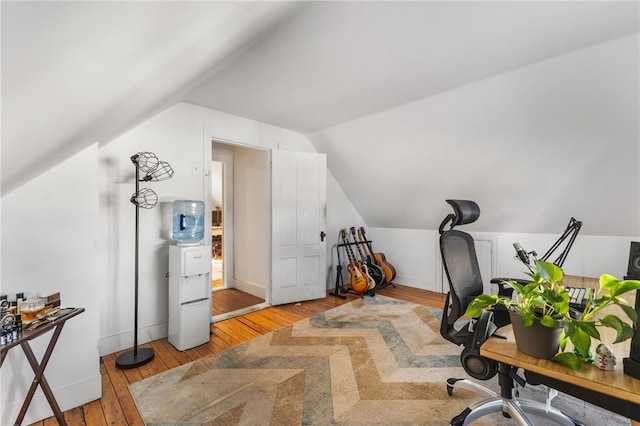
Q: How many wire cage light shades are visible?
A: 3